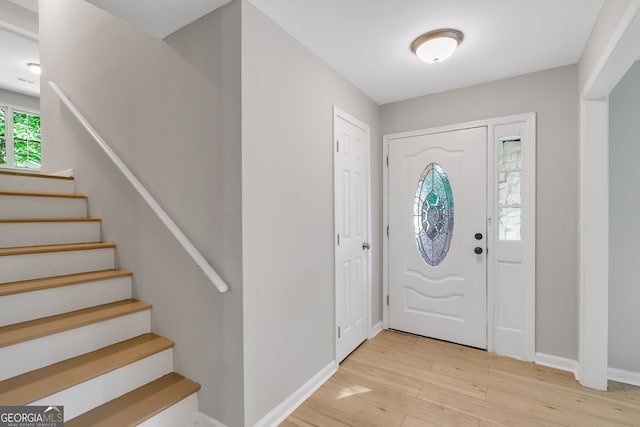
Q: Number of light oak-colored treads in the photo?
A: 8